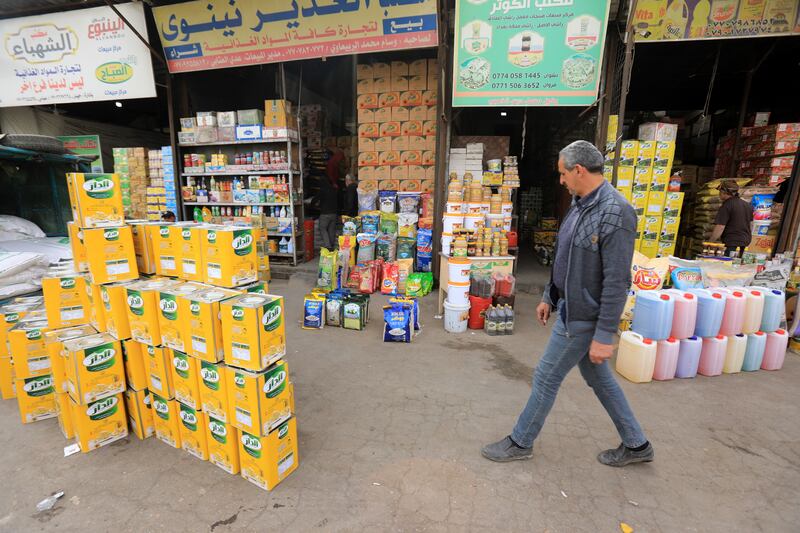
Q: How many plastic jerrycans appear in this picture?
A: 13